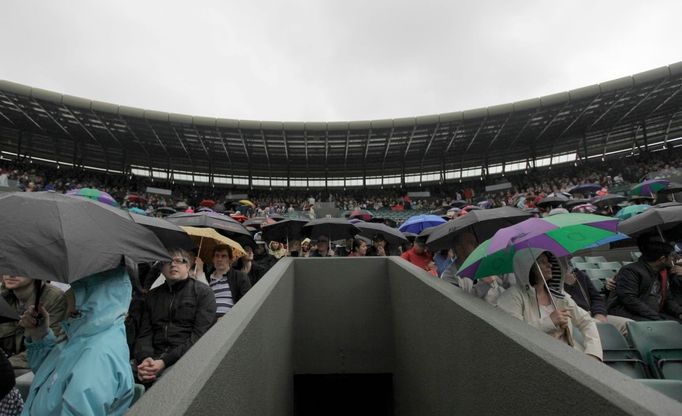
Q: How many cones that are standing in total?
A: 0